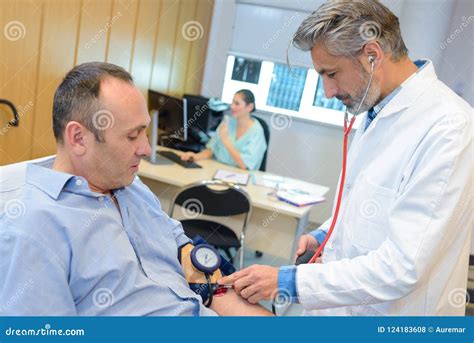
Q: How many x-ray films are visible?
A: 3